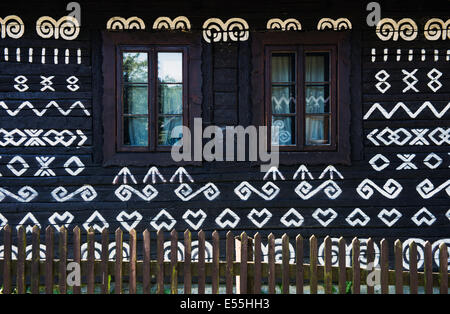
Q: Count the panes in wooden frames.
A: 12